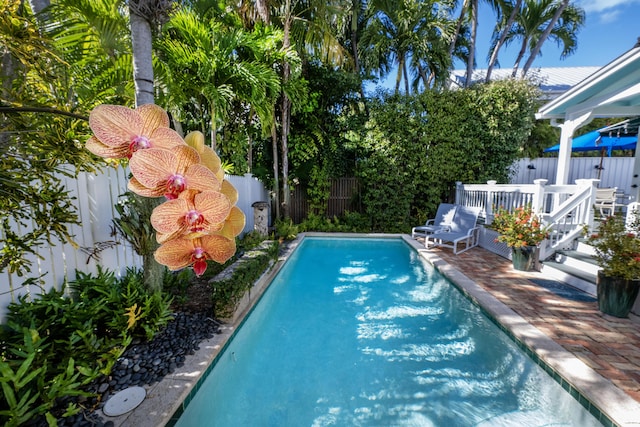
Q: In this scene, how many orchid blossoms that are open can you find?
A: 4